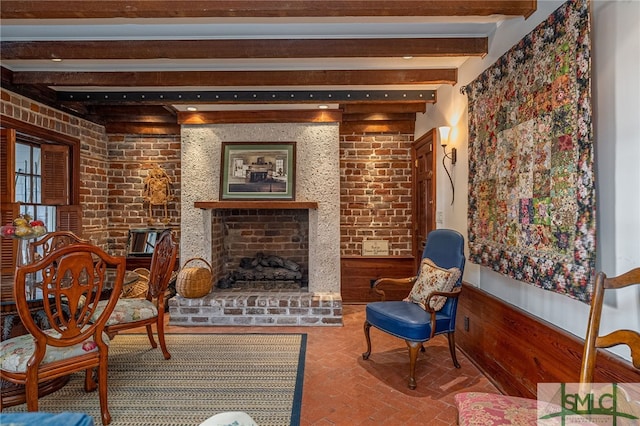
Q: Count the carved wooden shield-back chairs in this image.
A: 3